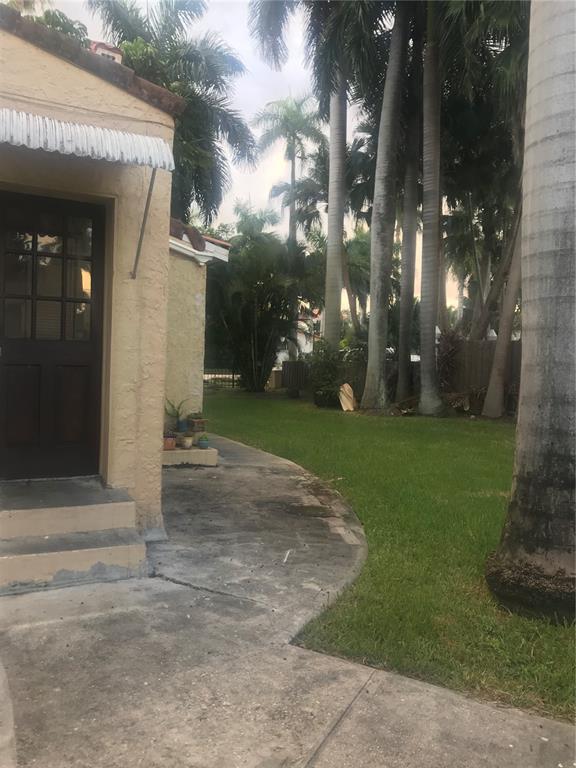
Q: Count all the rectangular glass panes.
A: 9